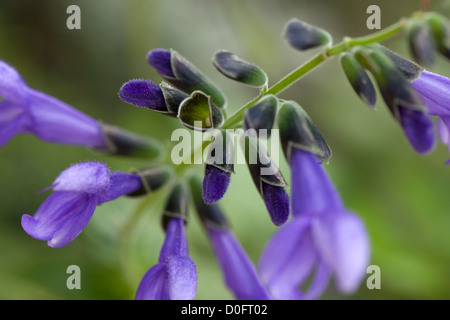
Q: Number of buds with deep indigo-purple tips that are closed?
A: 5